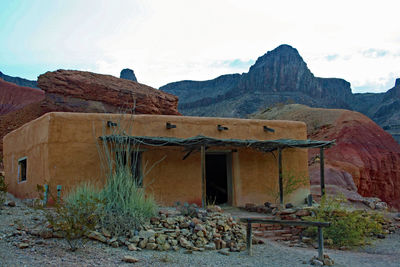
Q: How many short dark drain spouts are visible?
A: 4